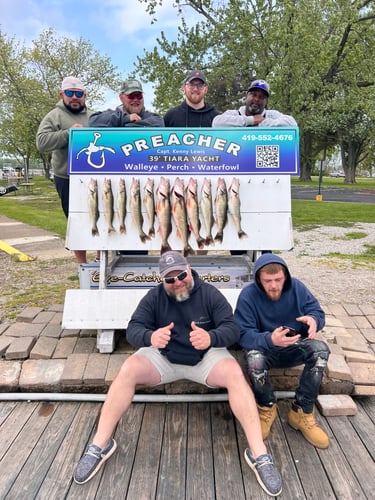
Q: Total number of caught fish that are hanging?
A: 11